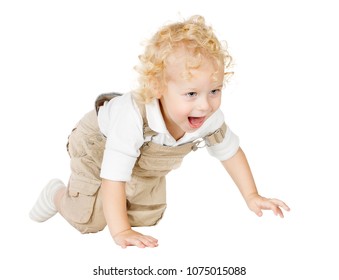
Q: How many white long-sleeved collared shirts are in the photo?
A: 1